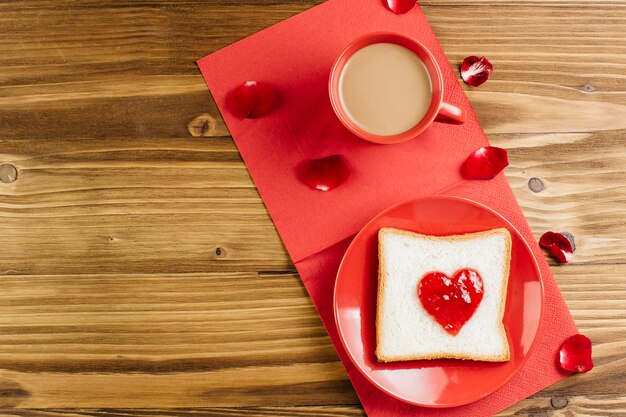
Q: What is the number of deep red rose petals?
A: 7